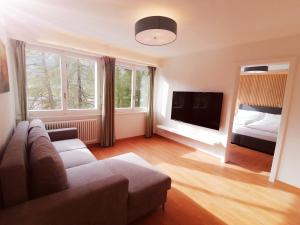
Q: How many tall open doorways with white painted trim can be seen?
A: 1